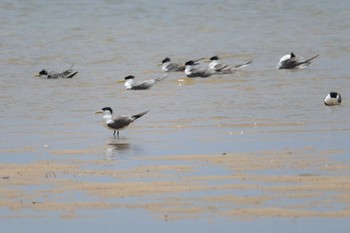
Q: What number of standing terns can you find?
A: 1